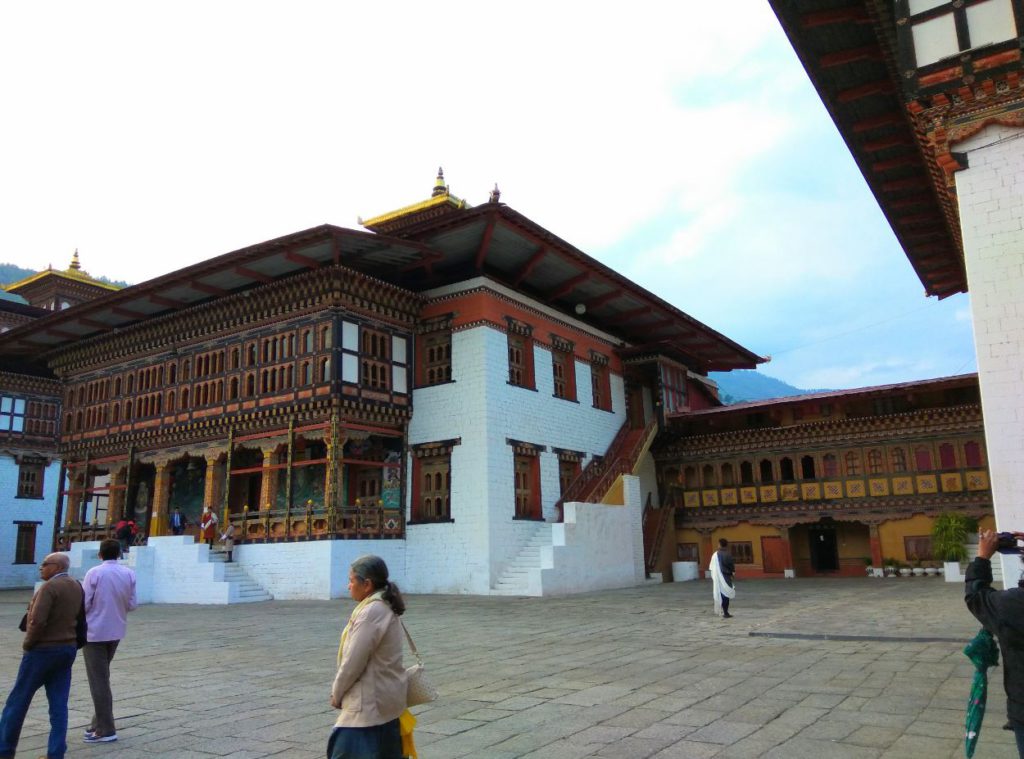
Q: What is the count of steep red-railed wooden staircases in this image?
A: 2